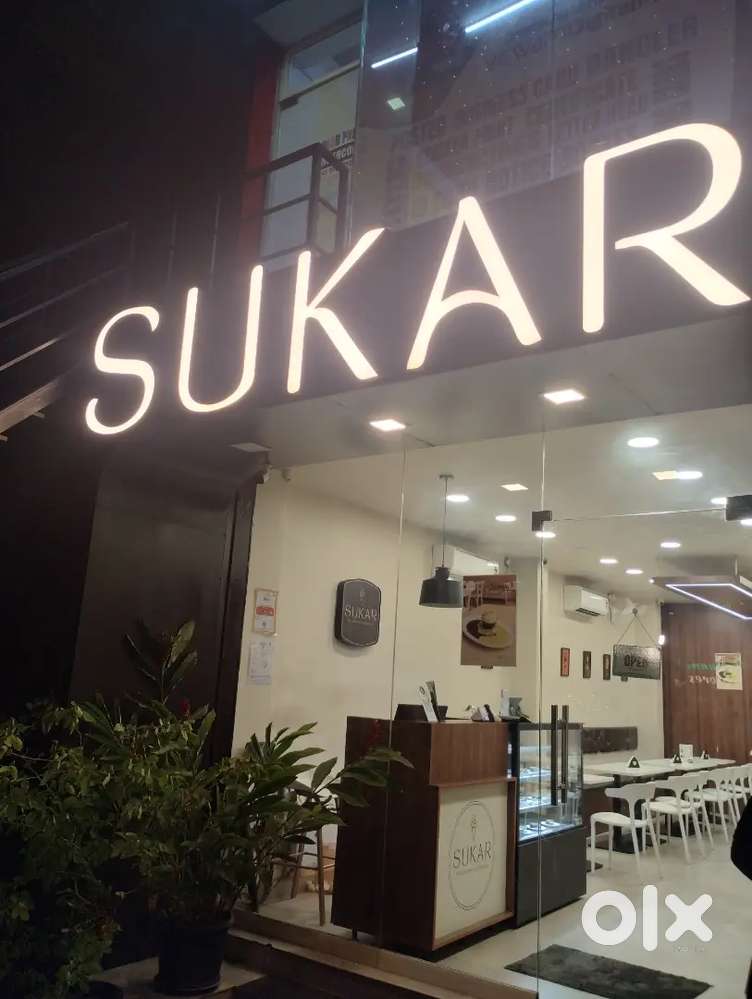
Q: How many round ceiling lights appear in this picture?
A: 10